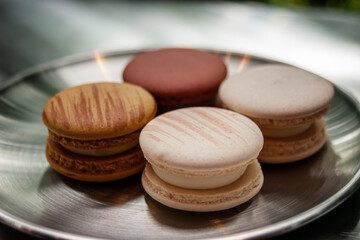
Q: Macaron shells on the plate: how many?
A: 8